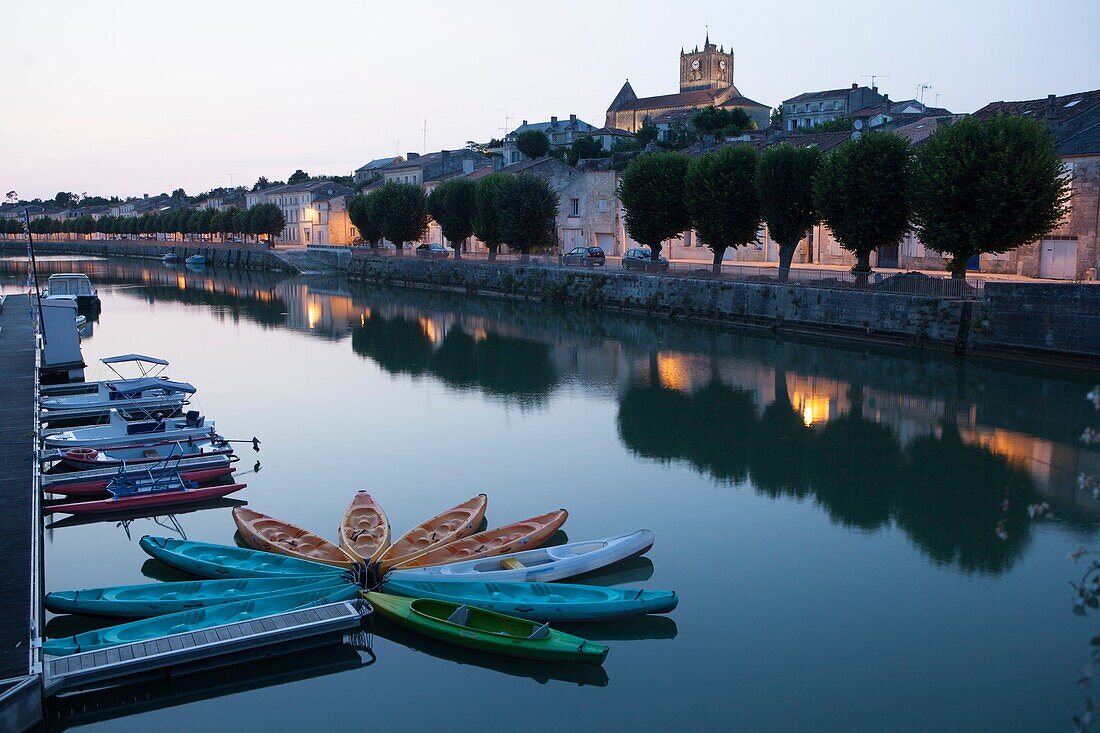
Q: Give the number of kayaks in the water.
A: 10